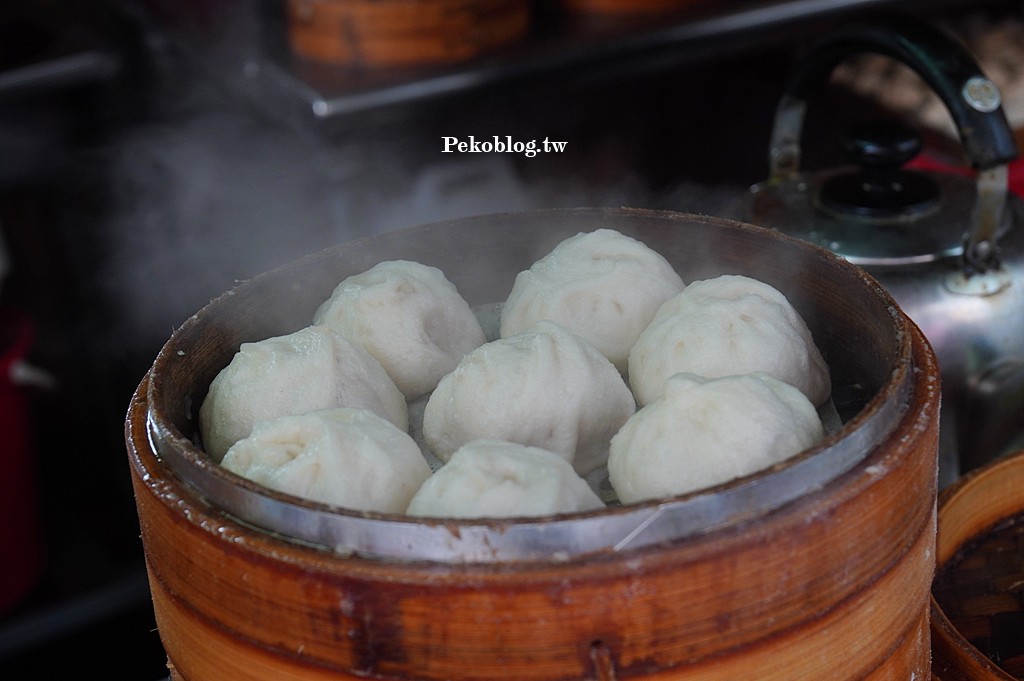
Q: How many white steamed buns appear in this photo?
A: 8